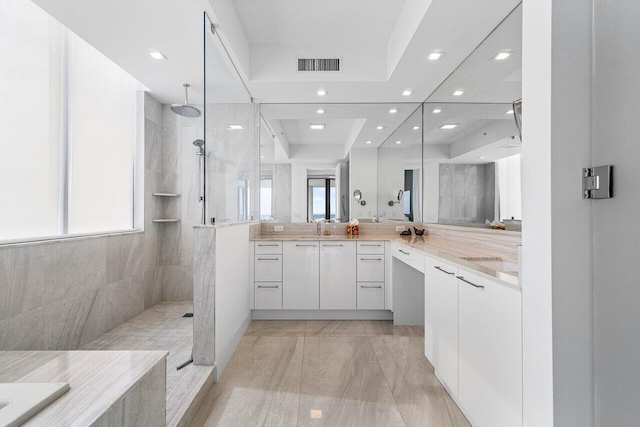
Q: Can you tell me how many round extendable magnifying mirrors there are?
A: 2